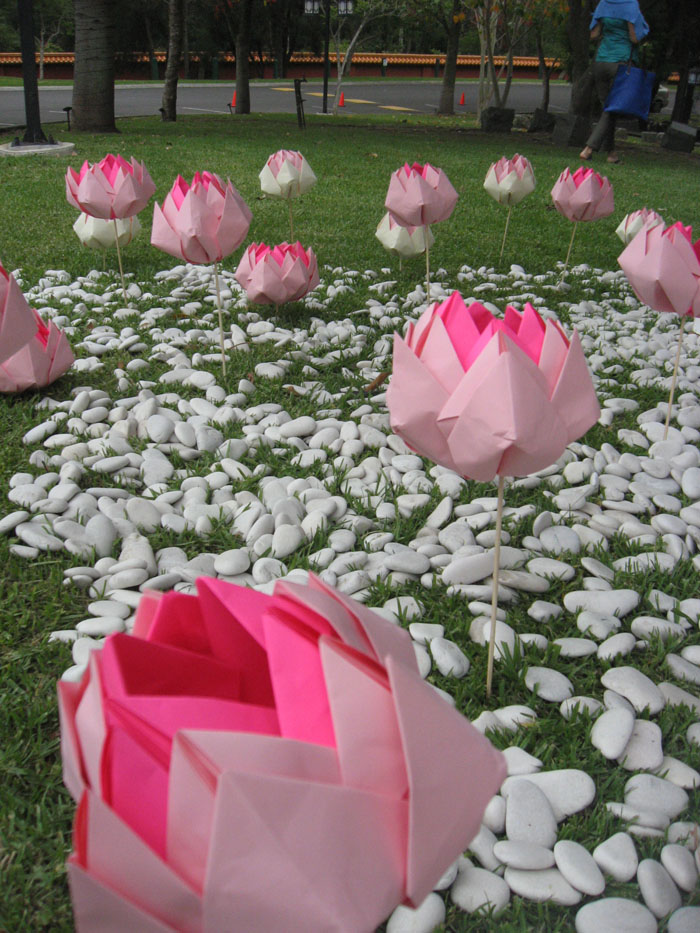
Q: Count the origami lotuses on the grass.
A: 15